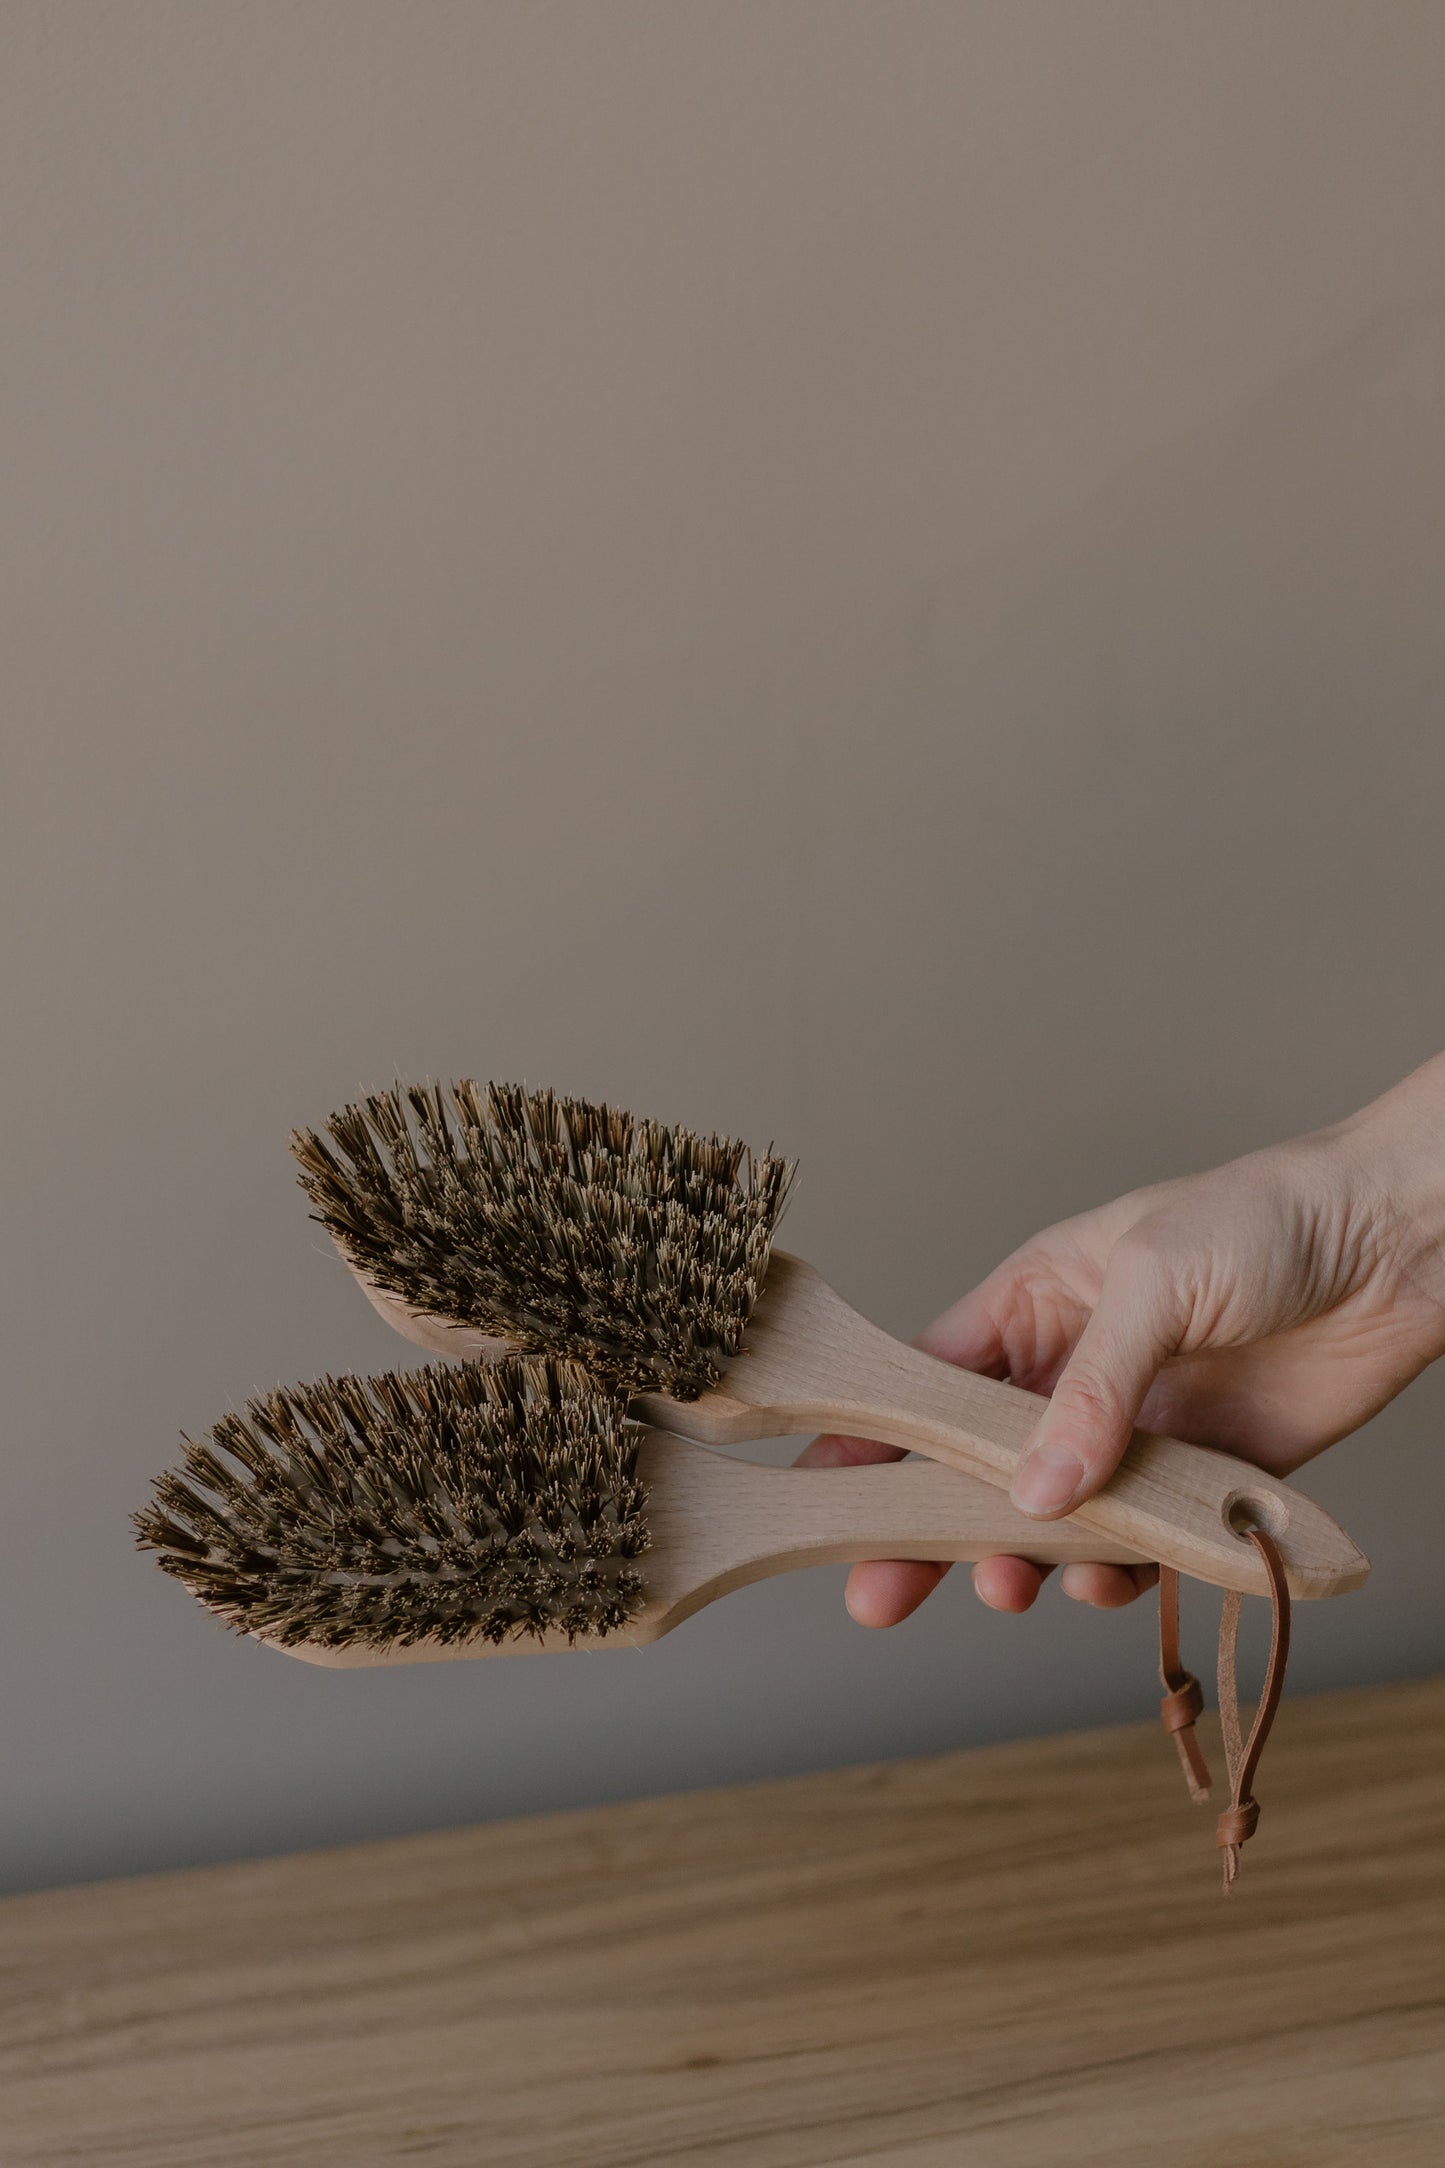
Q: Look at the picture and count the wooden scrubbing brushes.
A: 2